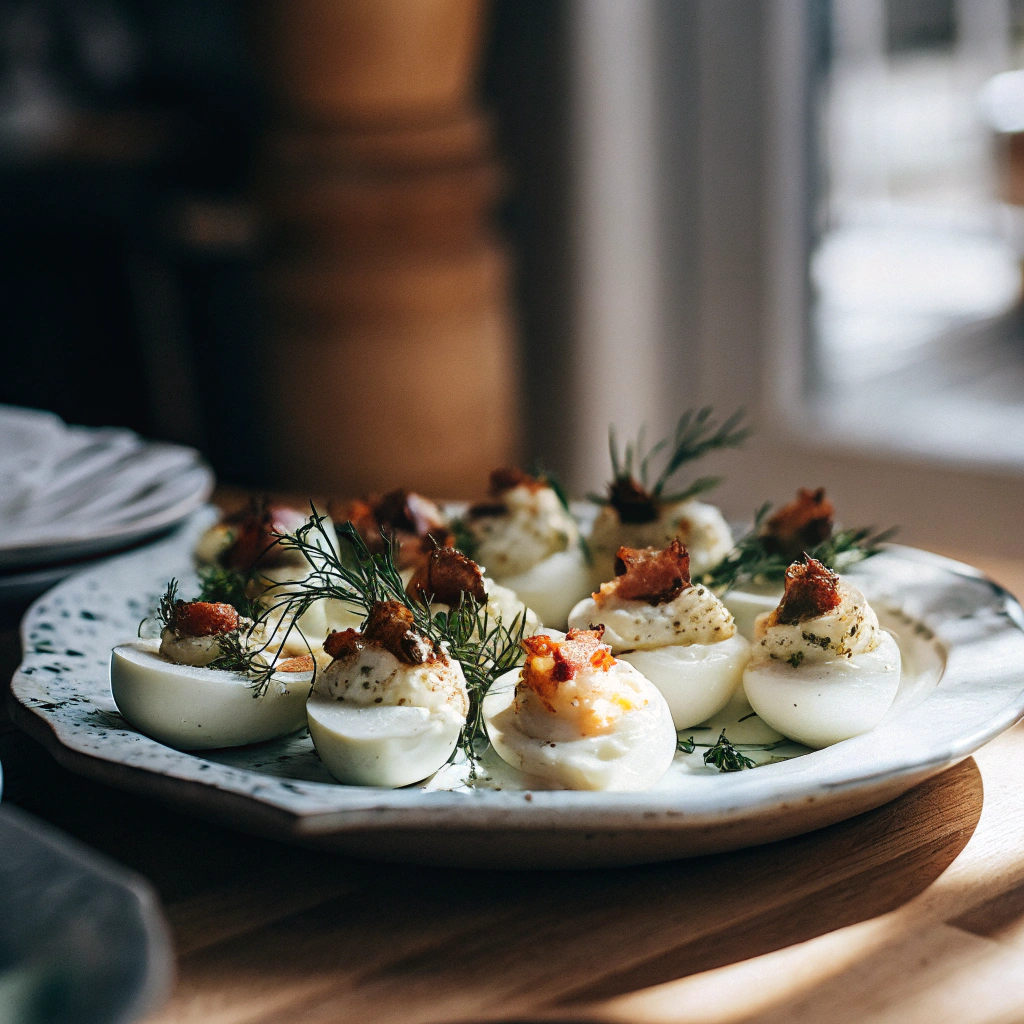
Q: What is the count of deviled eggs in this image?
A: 11